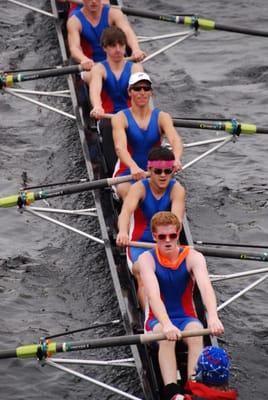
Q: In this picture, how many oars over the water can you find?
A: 6